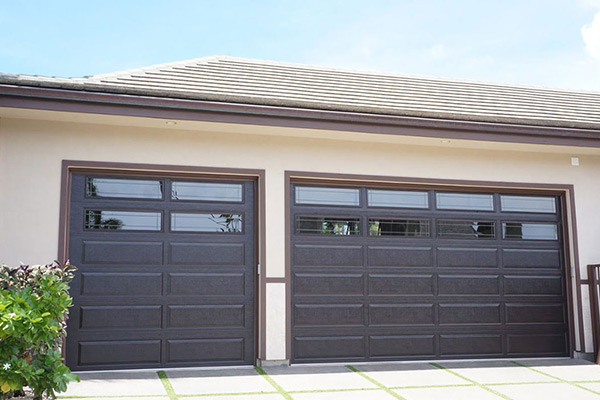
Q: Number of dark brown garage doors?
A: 2